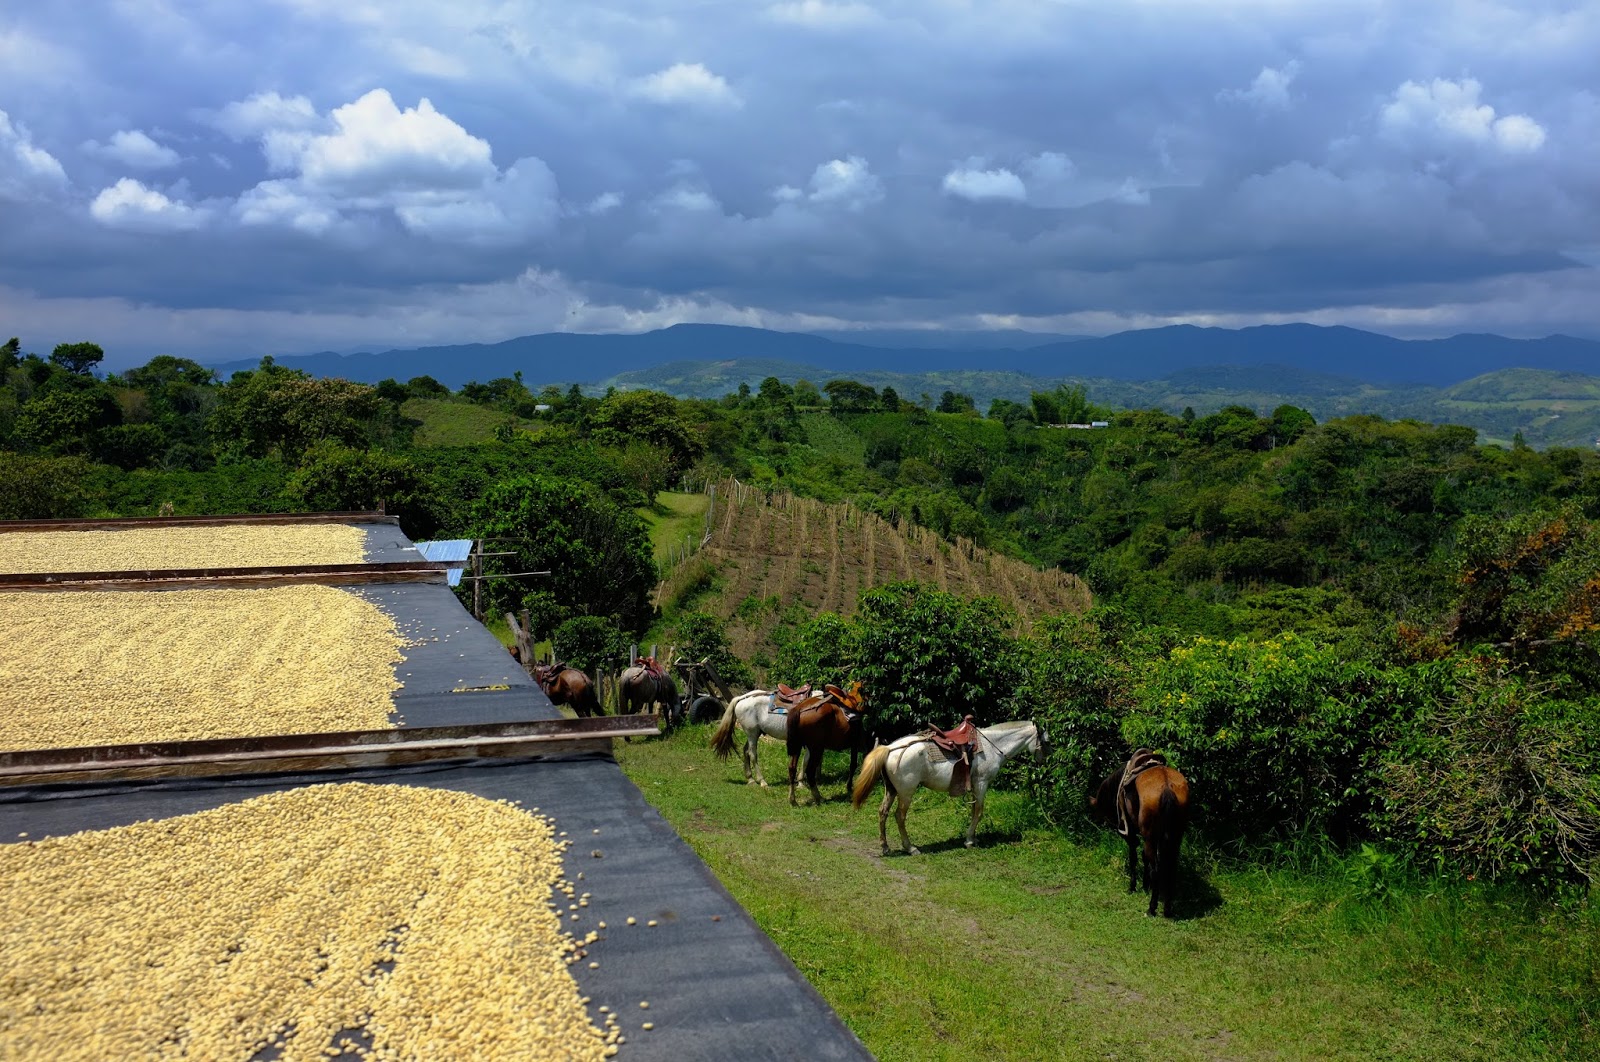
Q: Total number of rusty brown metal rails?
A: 3